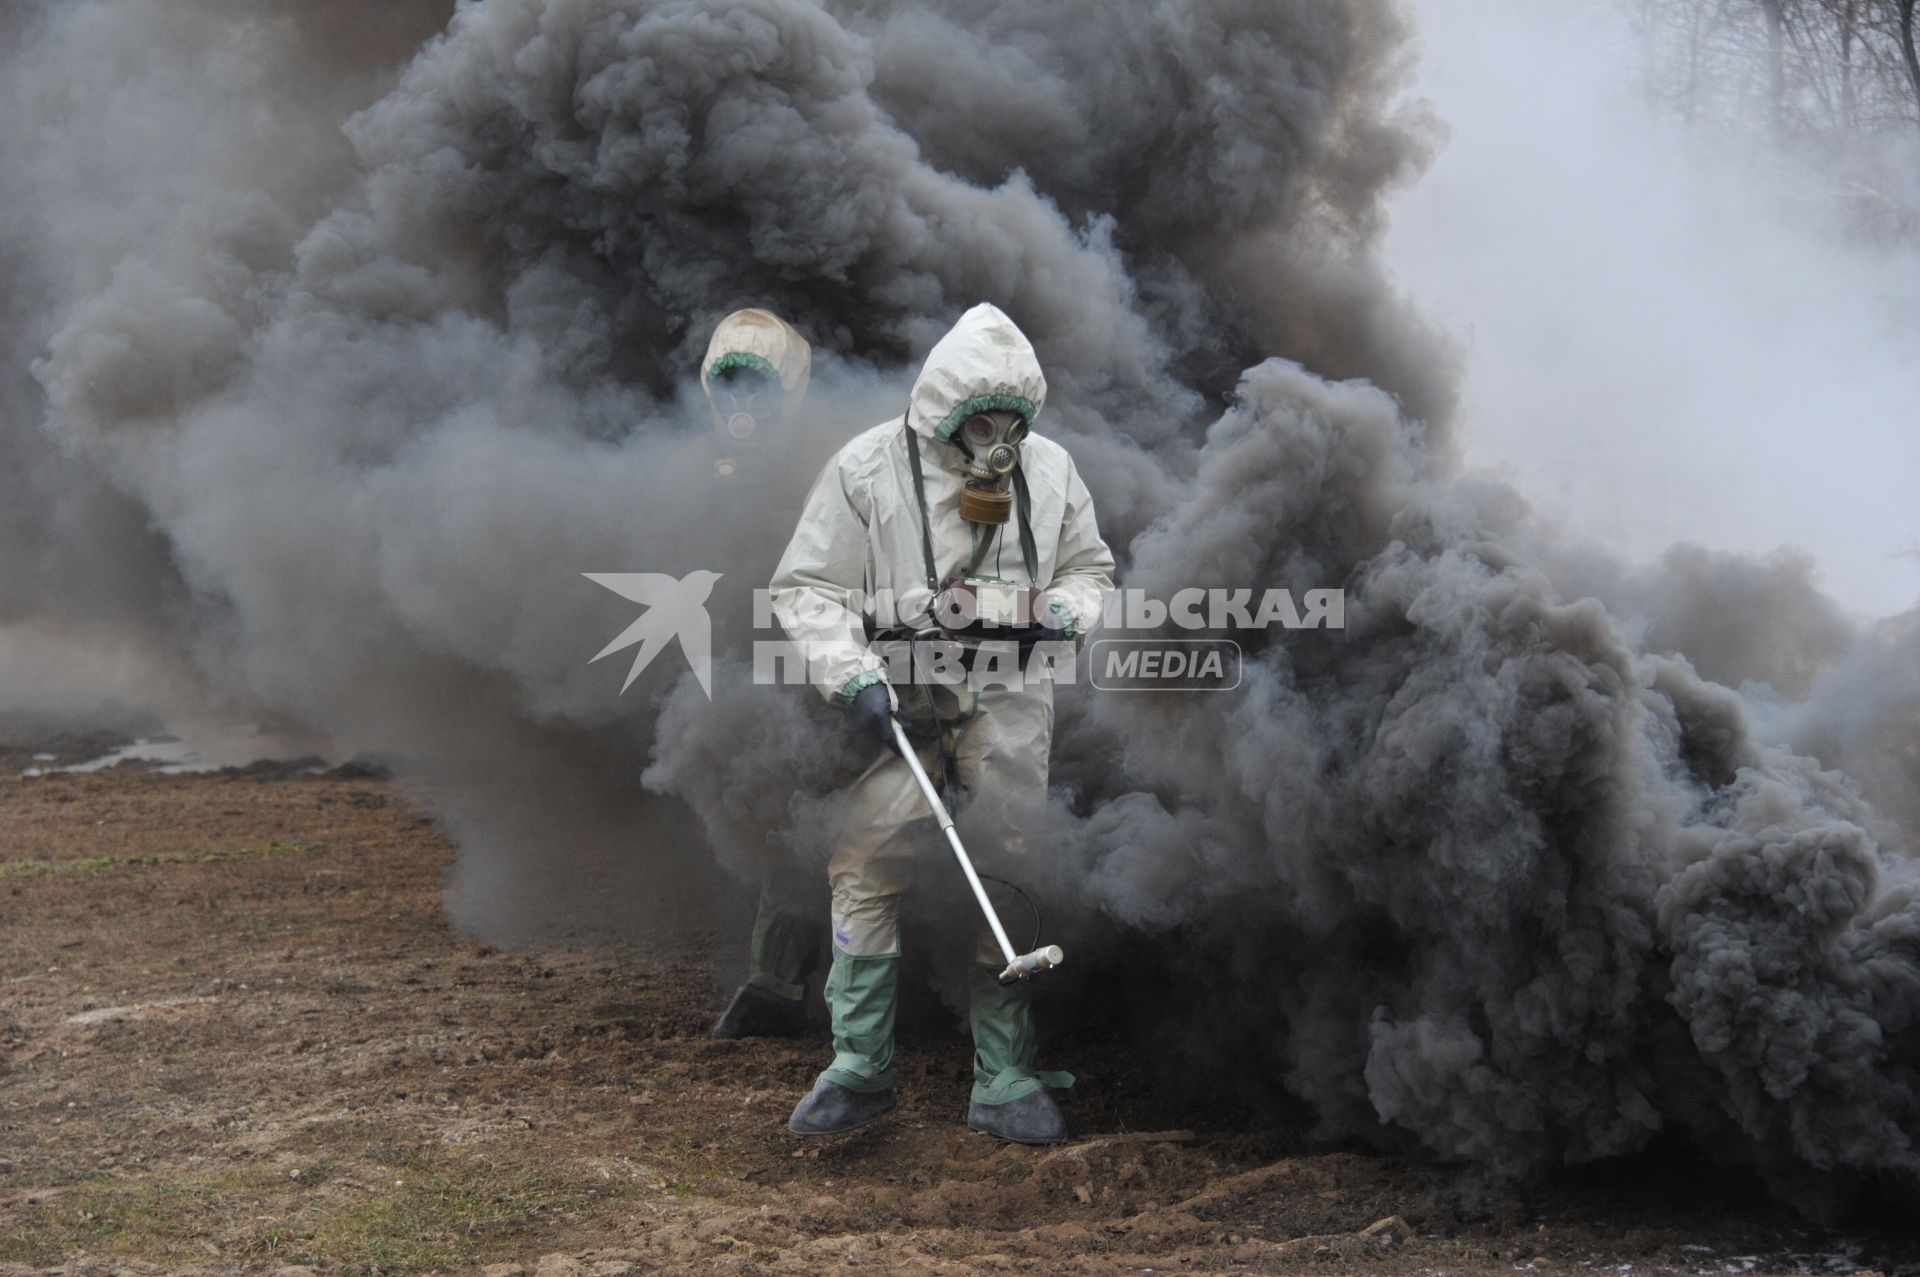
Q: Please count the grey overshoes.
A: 3